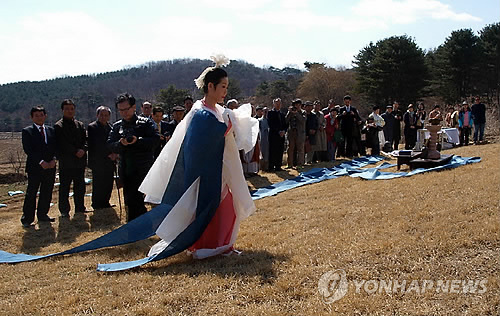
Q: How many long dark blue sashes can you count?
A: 2